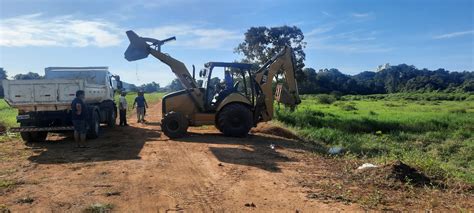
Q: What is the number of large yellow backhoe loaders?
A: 1